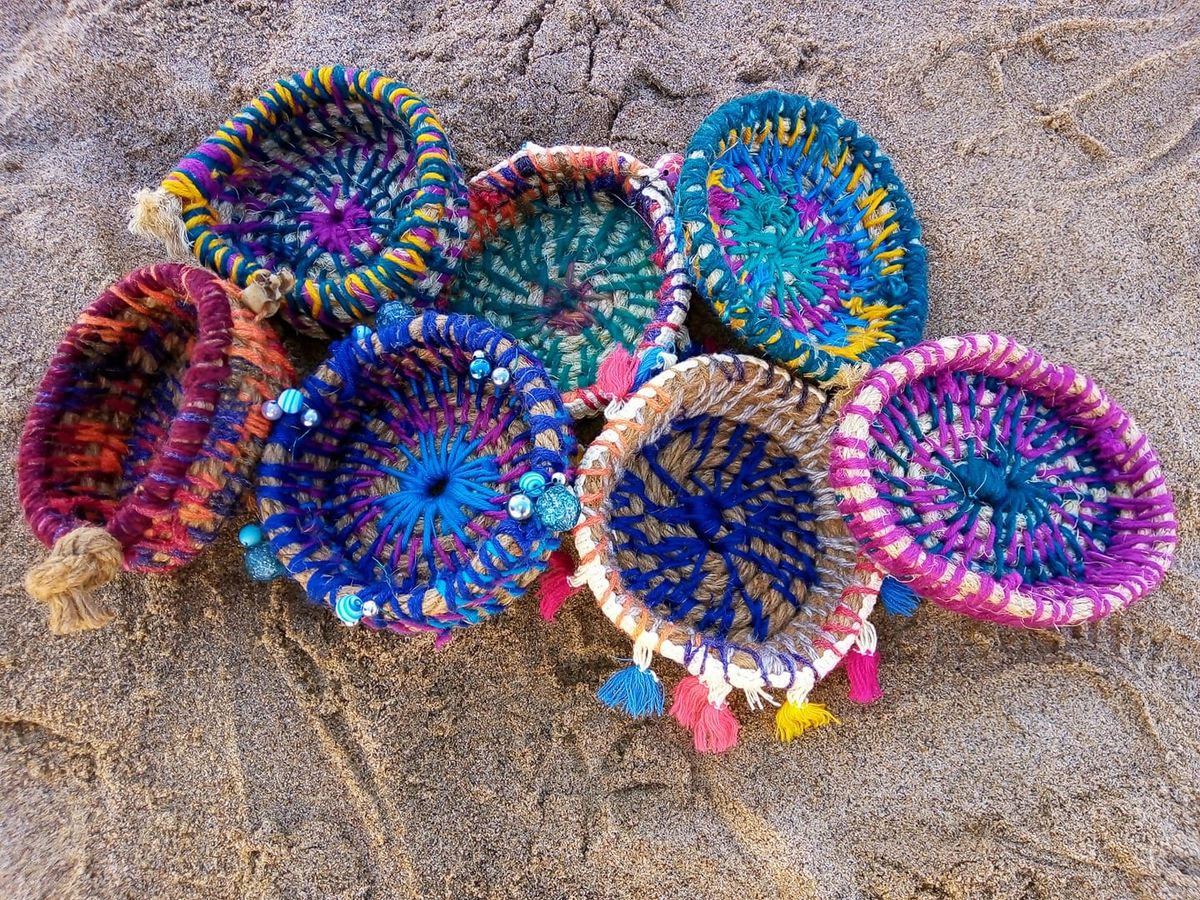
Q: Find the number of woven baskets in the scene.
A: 7